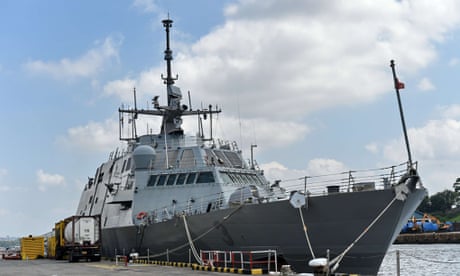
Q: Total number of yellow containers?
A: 2